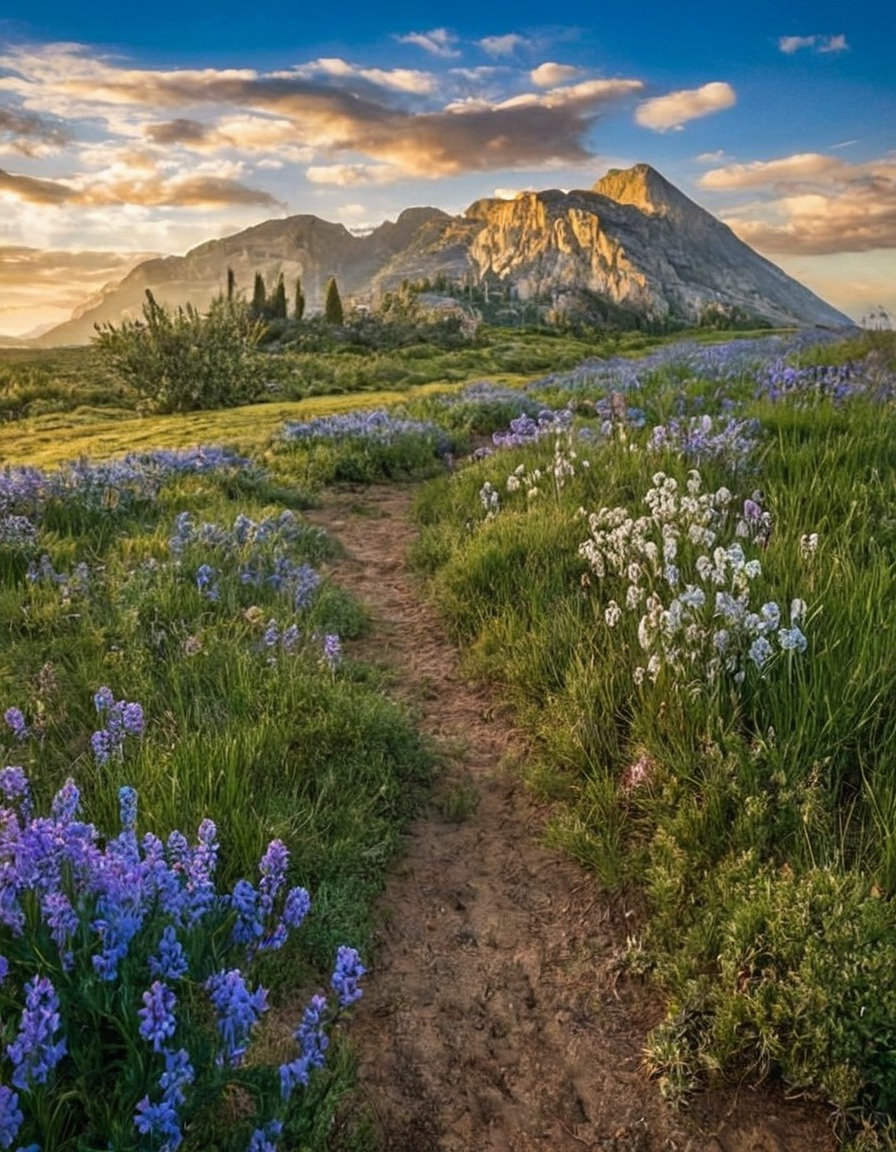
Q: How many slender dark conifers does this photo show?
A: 5